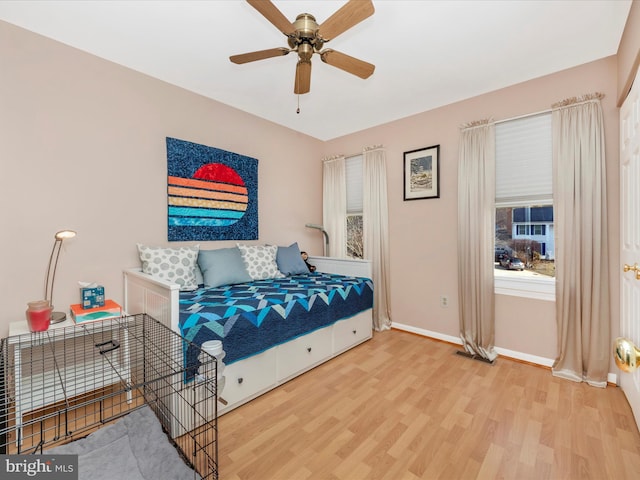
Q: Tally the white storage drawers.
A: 3